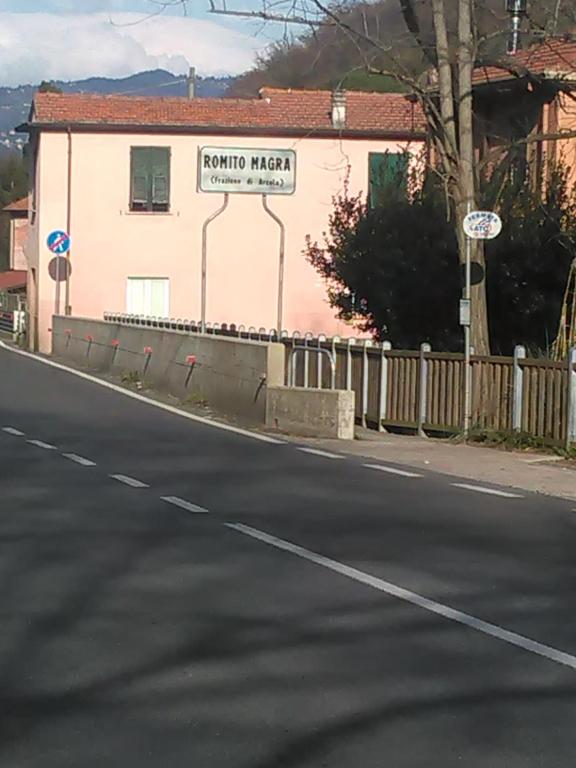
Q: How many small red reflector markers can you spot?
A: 5